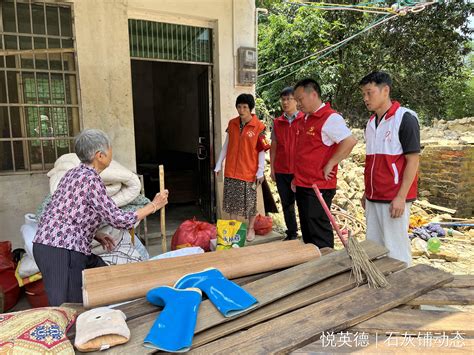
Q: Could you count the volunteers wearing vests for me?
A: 4